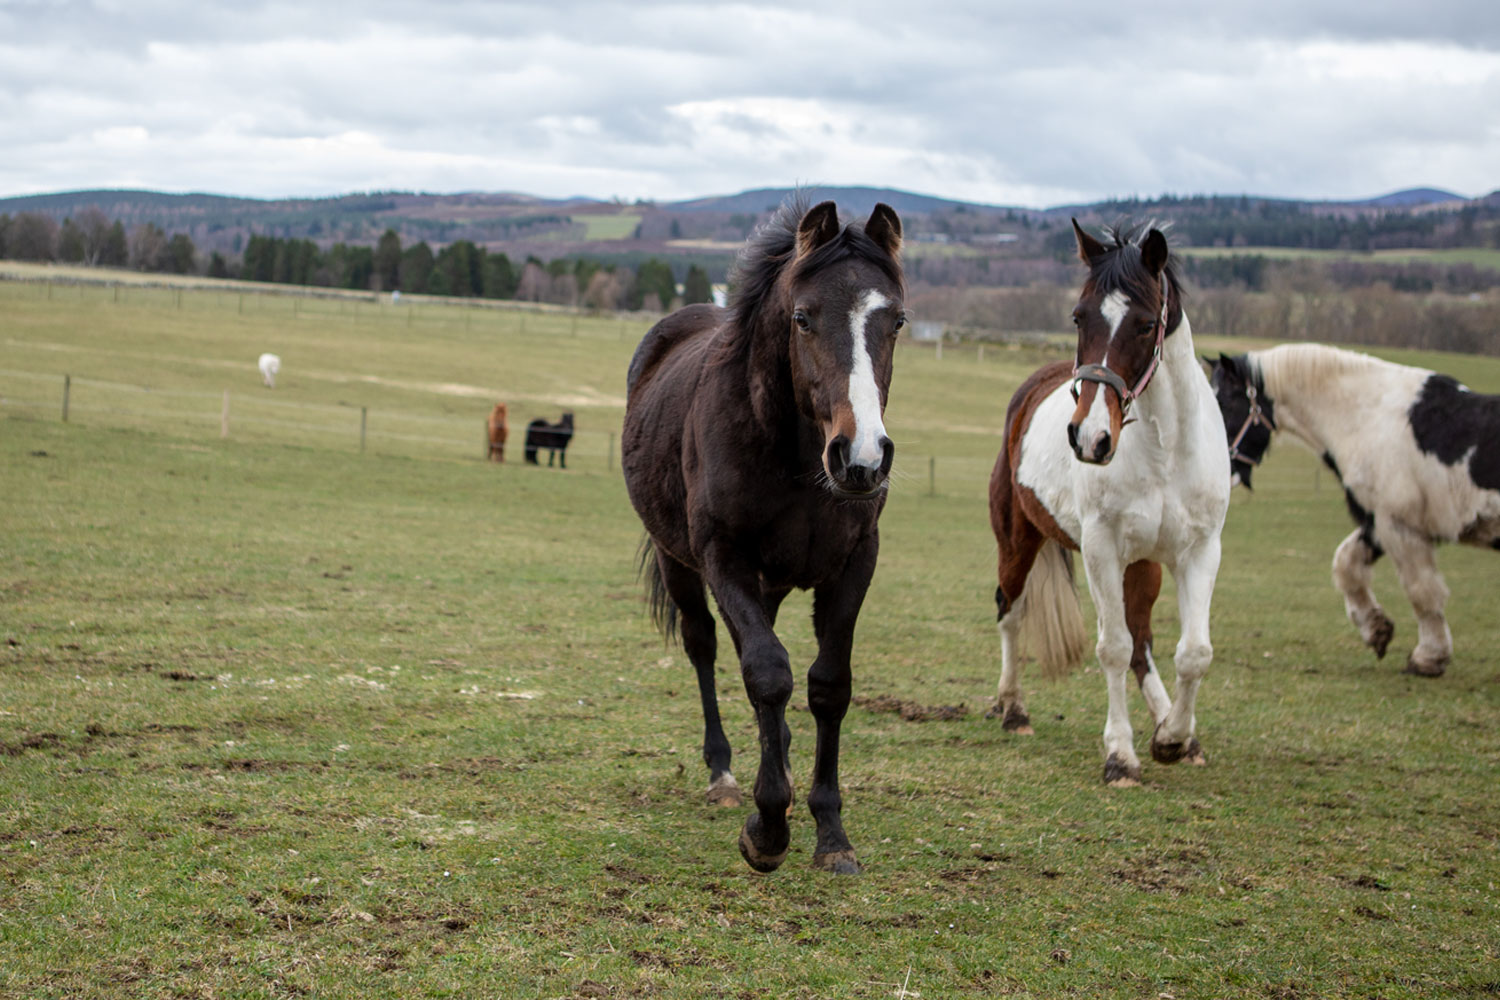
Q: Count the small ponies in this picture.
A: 3